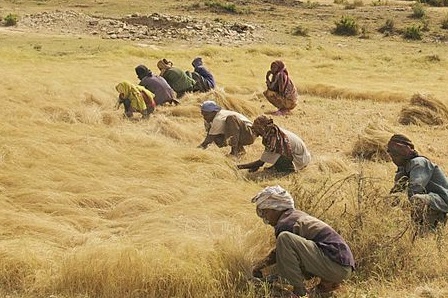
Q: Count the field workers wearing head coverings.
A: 9